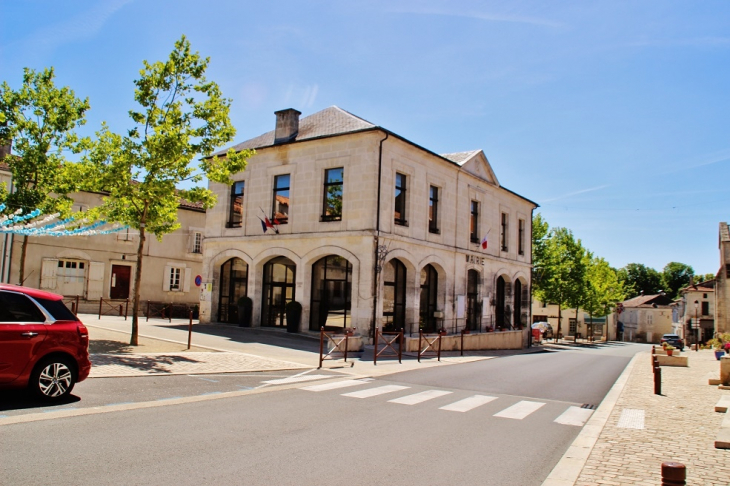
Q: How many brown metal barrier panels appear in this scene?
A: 6